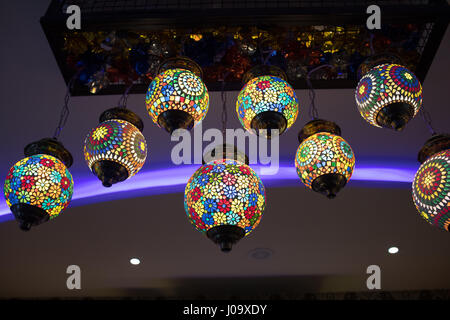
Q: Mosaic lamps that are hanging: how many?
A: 8